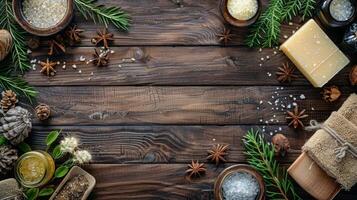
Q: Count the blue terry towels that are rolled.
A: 0